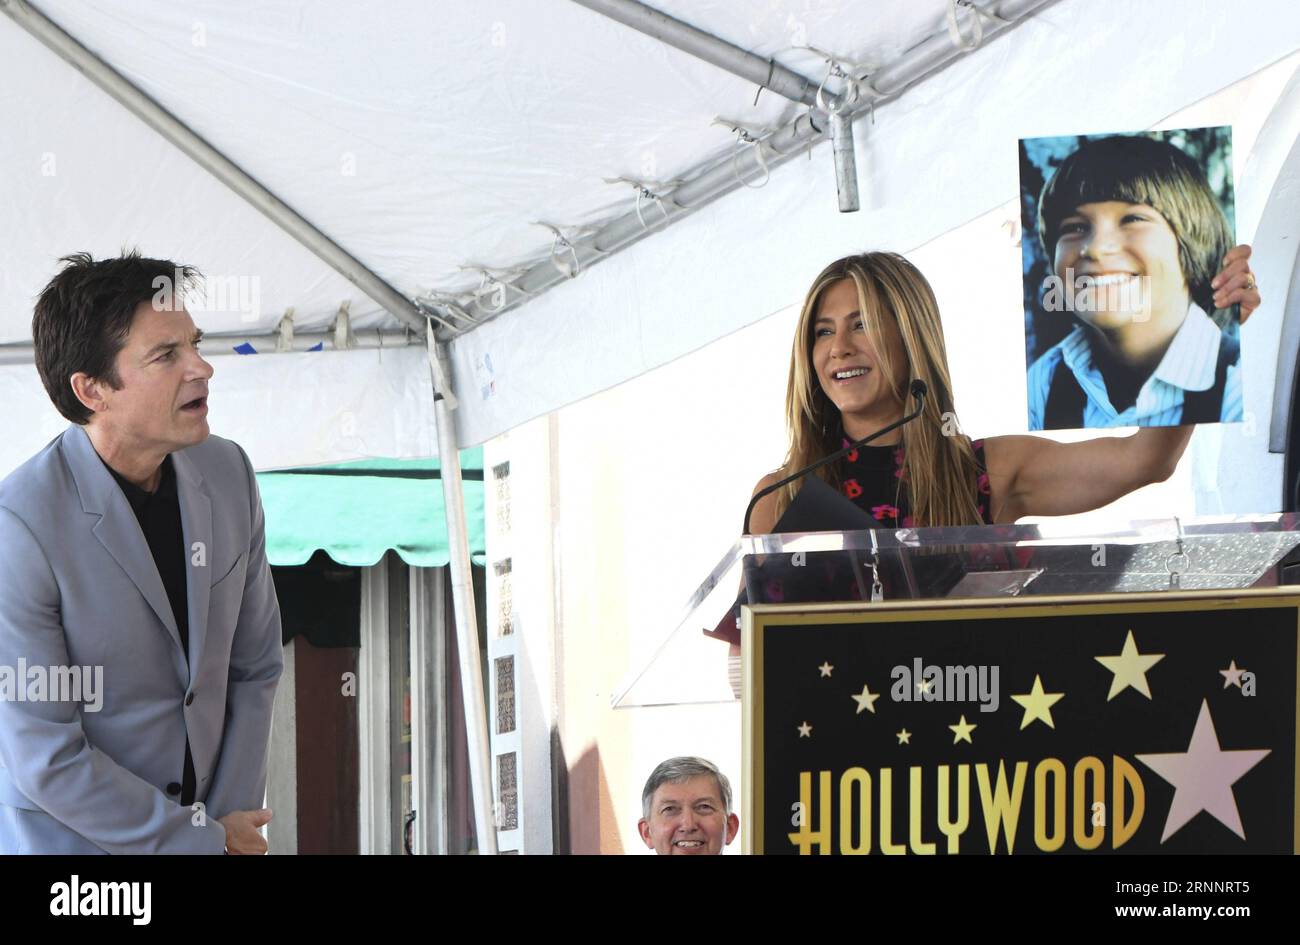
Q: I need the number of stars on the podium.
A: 10